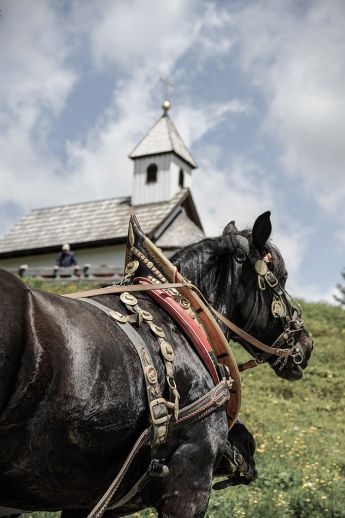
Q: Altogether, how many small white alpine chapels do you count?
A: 1